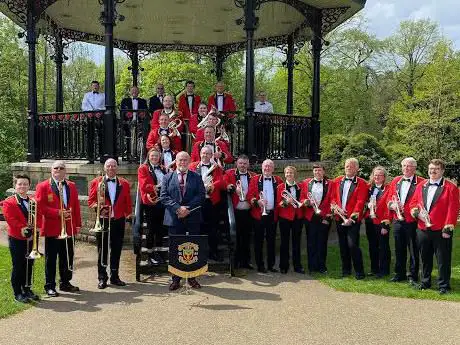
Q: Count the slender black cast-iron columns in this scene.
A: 8